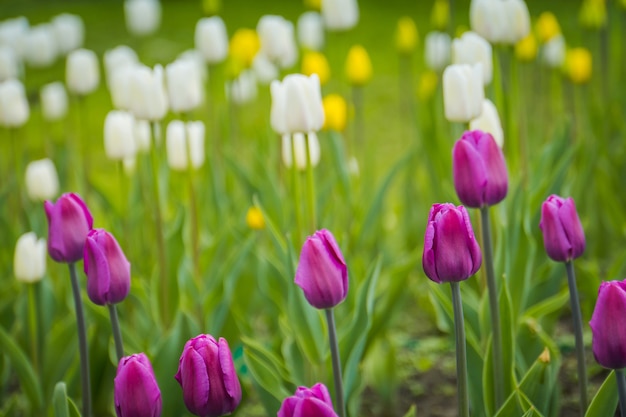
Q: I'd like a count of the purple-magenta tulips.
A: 10